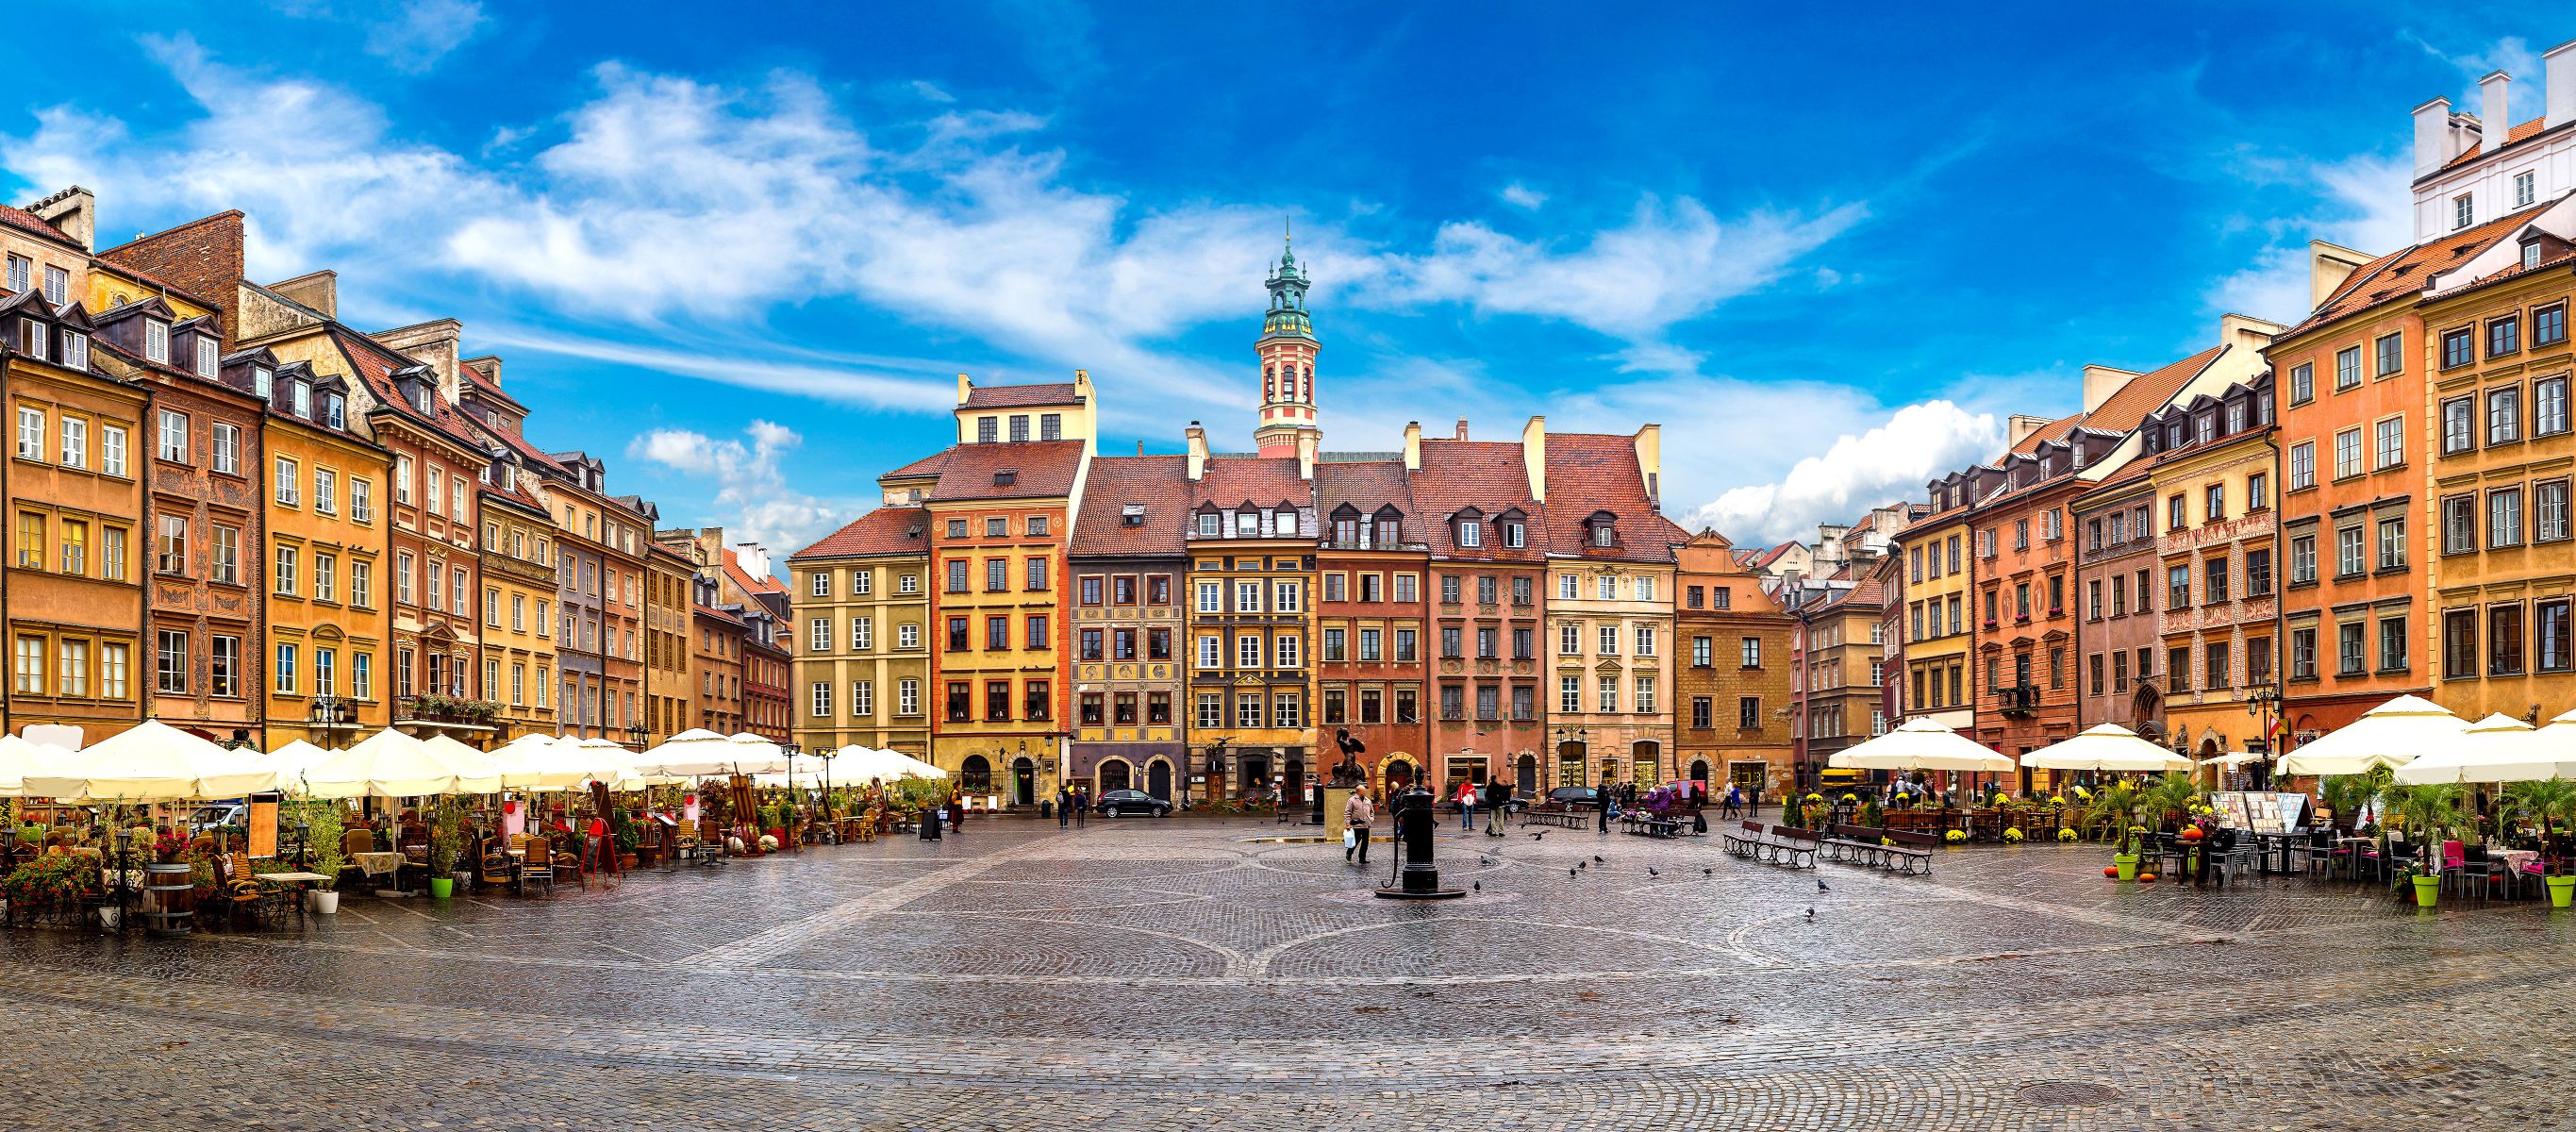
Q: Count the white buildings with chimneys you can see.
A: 1